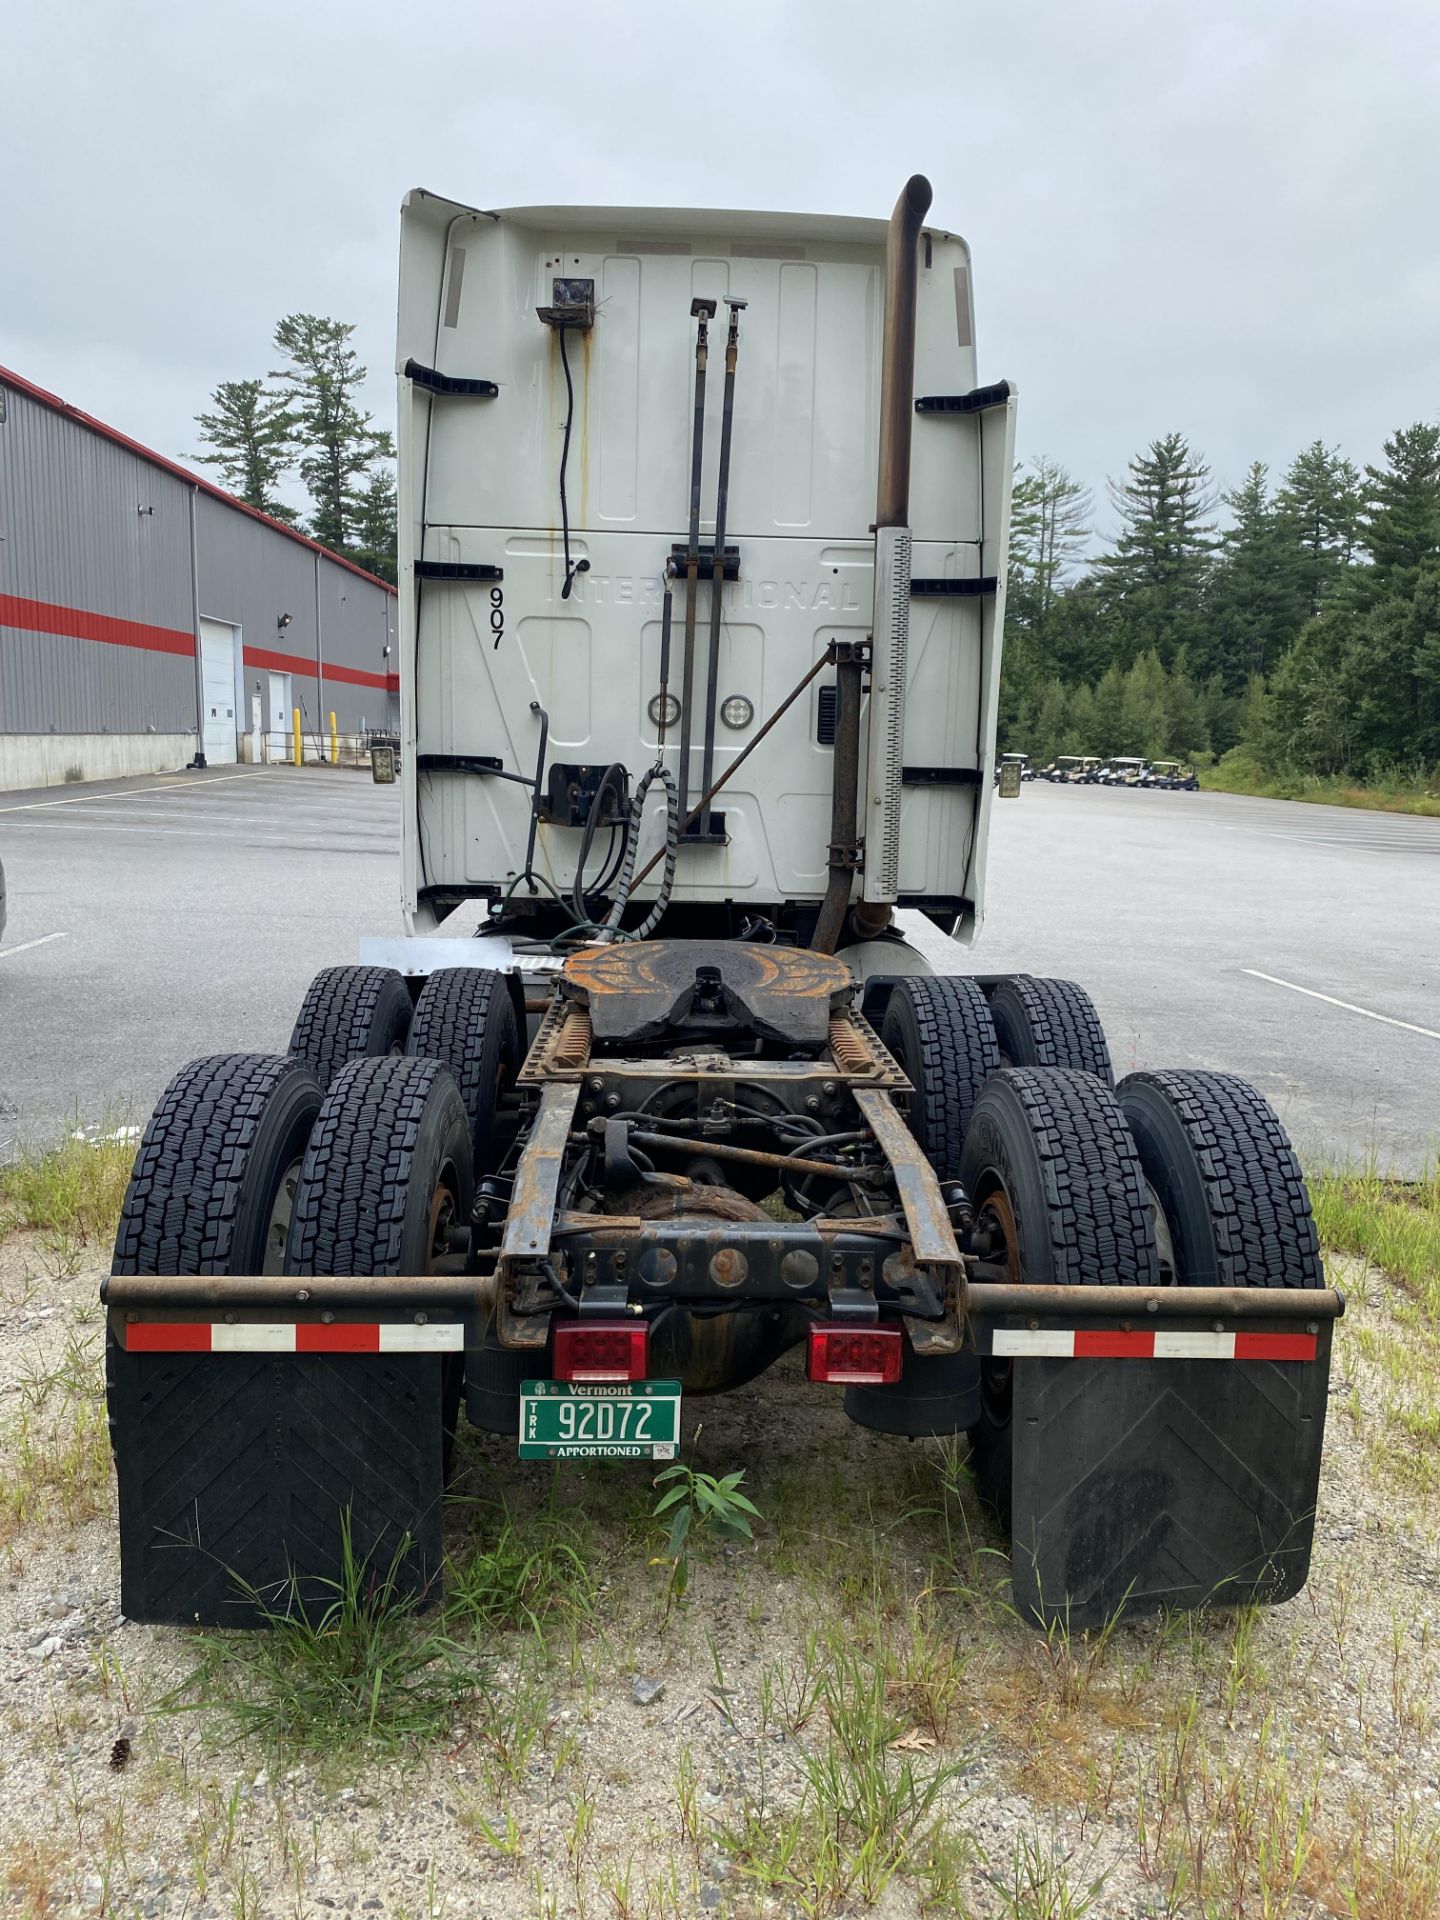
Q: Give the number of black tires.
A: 8